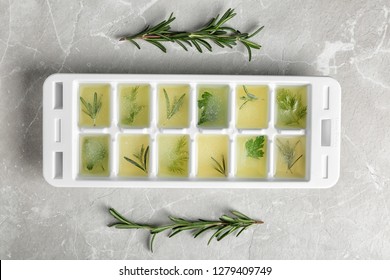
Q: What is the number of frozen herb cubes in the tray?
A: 12